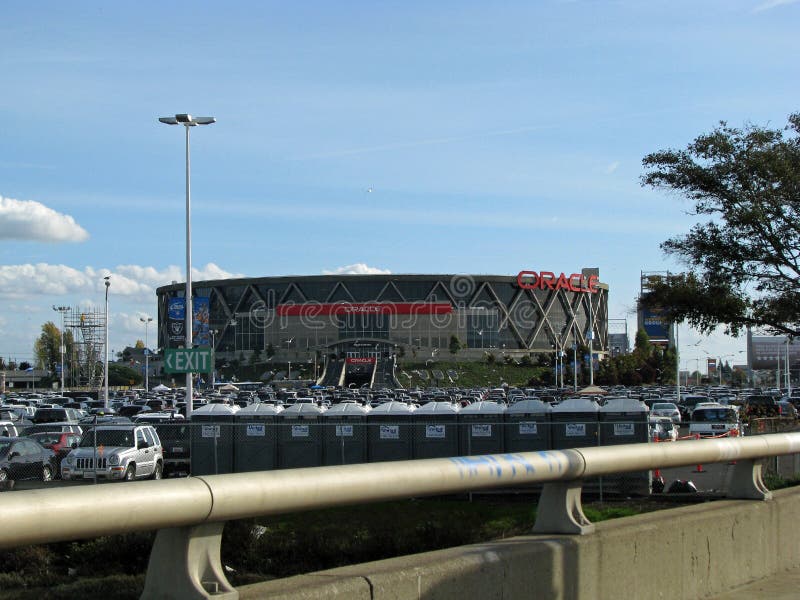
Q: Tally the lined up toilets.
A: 10